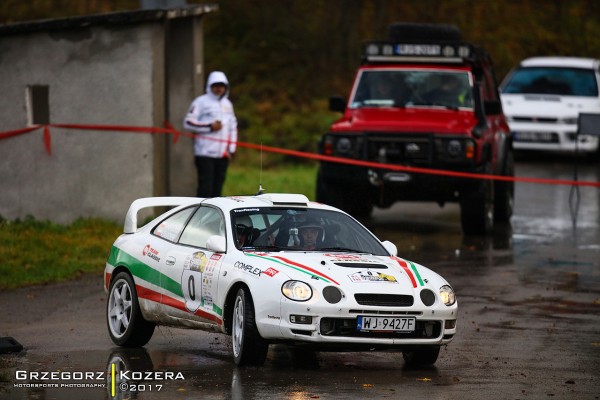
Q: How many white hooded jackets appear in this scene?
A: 1